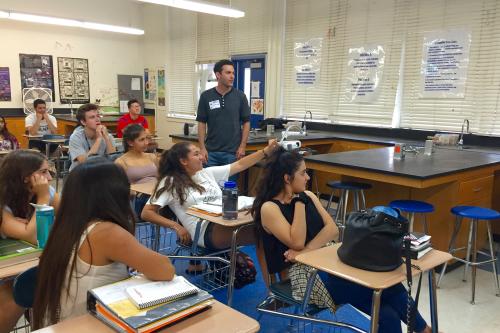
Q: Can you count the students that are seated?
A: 9